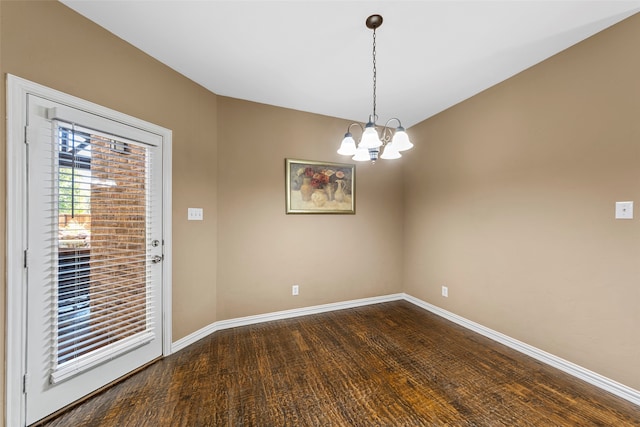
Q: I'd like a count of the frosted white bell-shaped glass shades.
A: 5